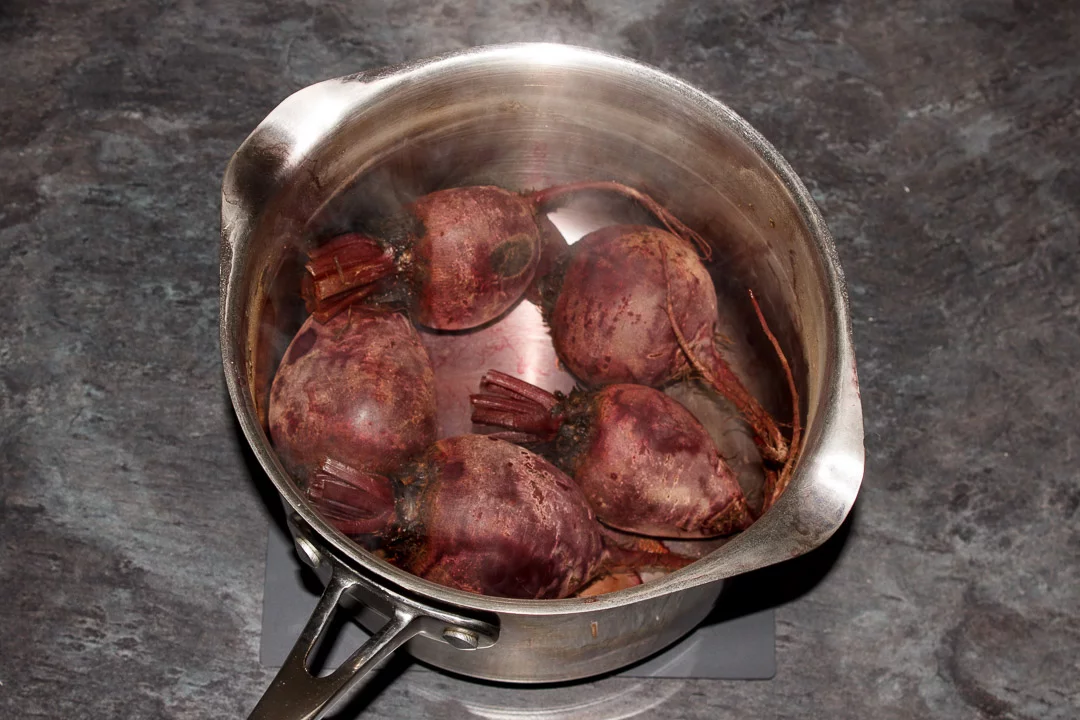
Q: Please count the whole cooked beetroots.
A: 5